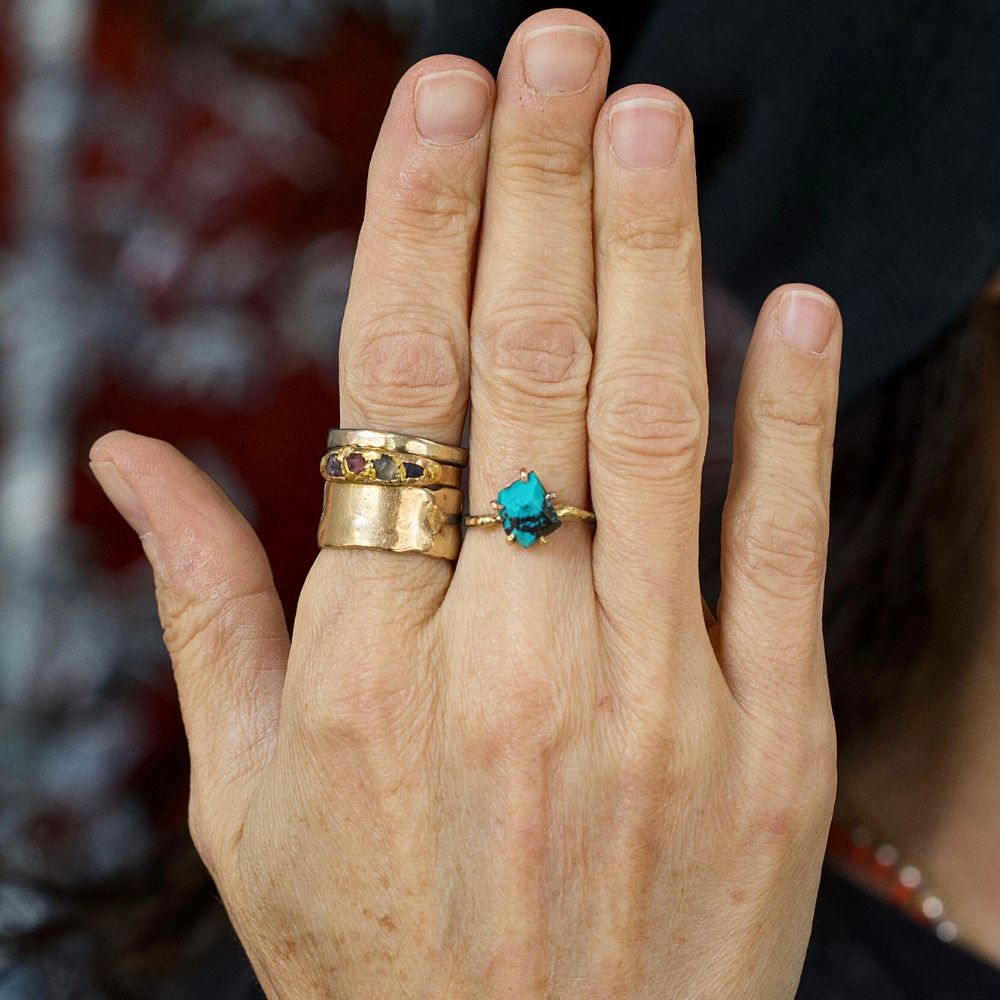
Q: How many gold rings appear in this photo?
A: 4